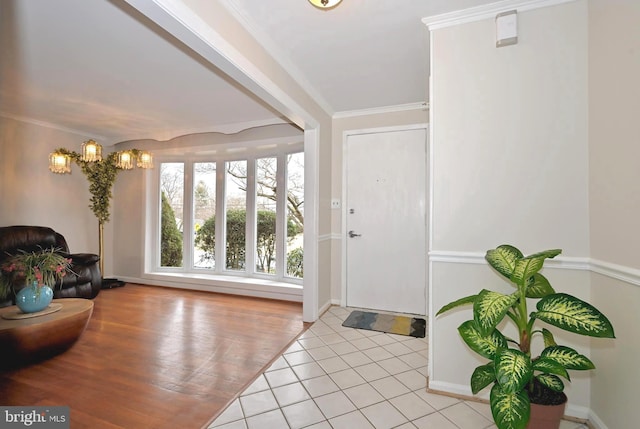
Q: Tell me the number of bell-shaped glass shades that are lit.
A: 4